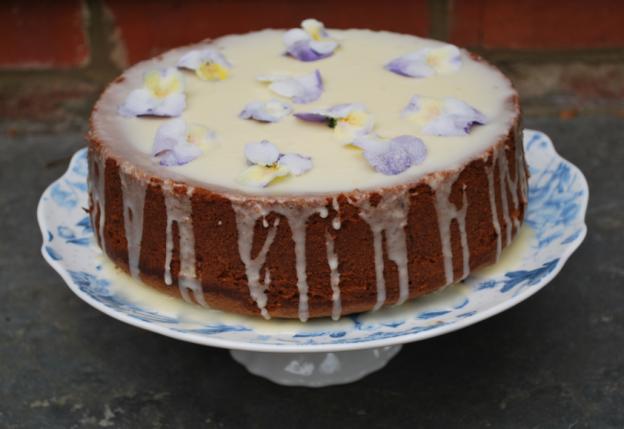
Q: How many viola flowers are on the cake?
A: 11